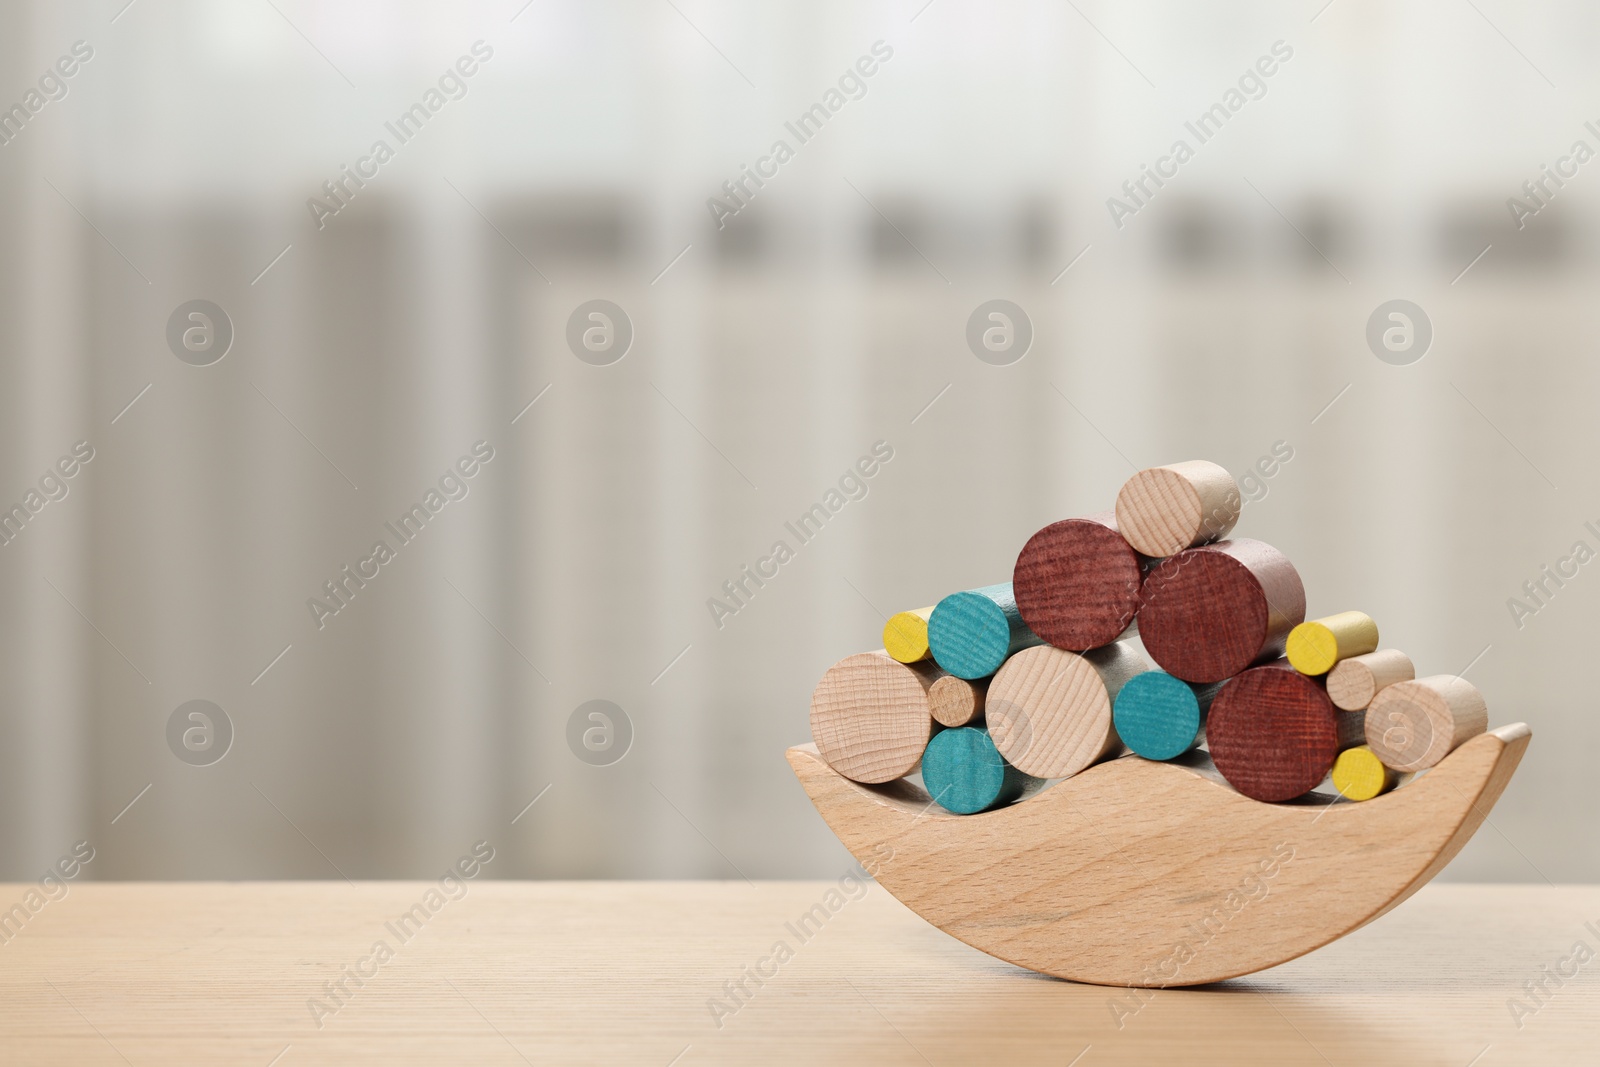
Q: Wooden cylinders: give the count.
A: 15